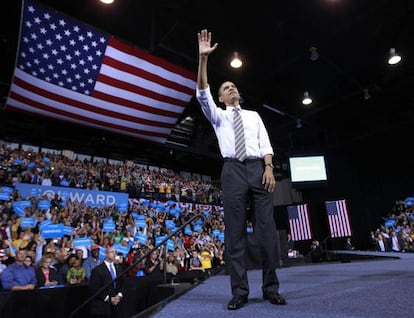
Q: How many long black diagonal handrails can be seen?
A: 1